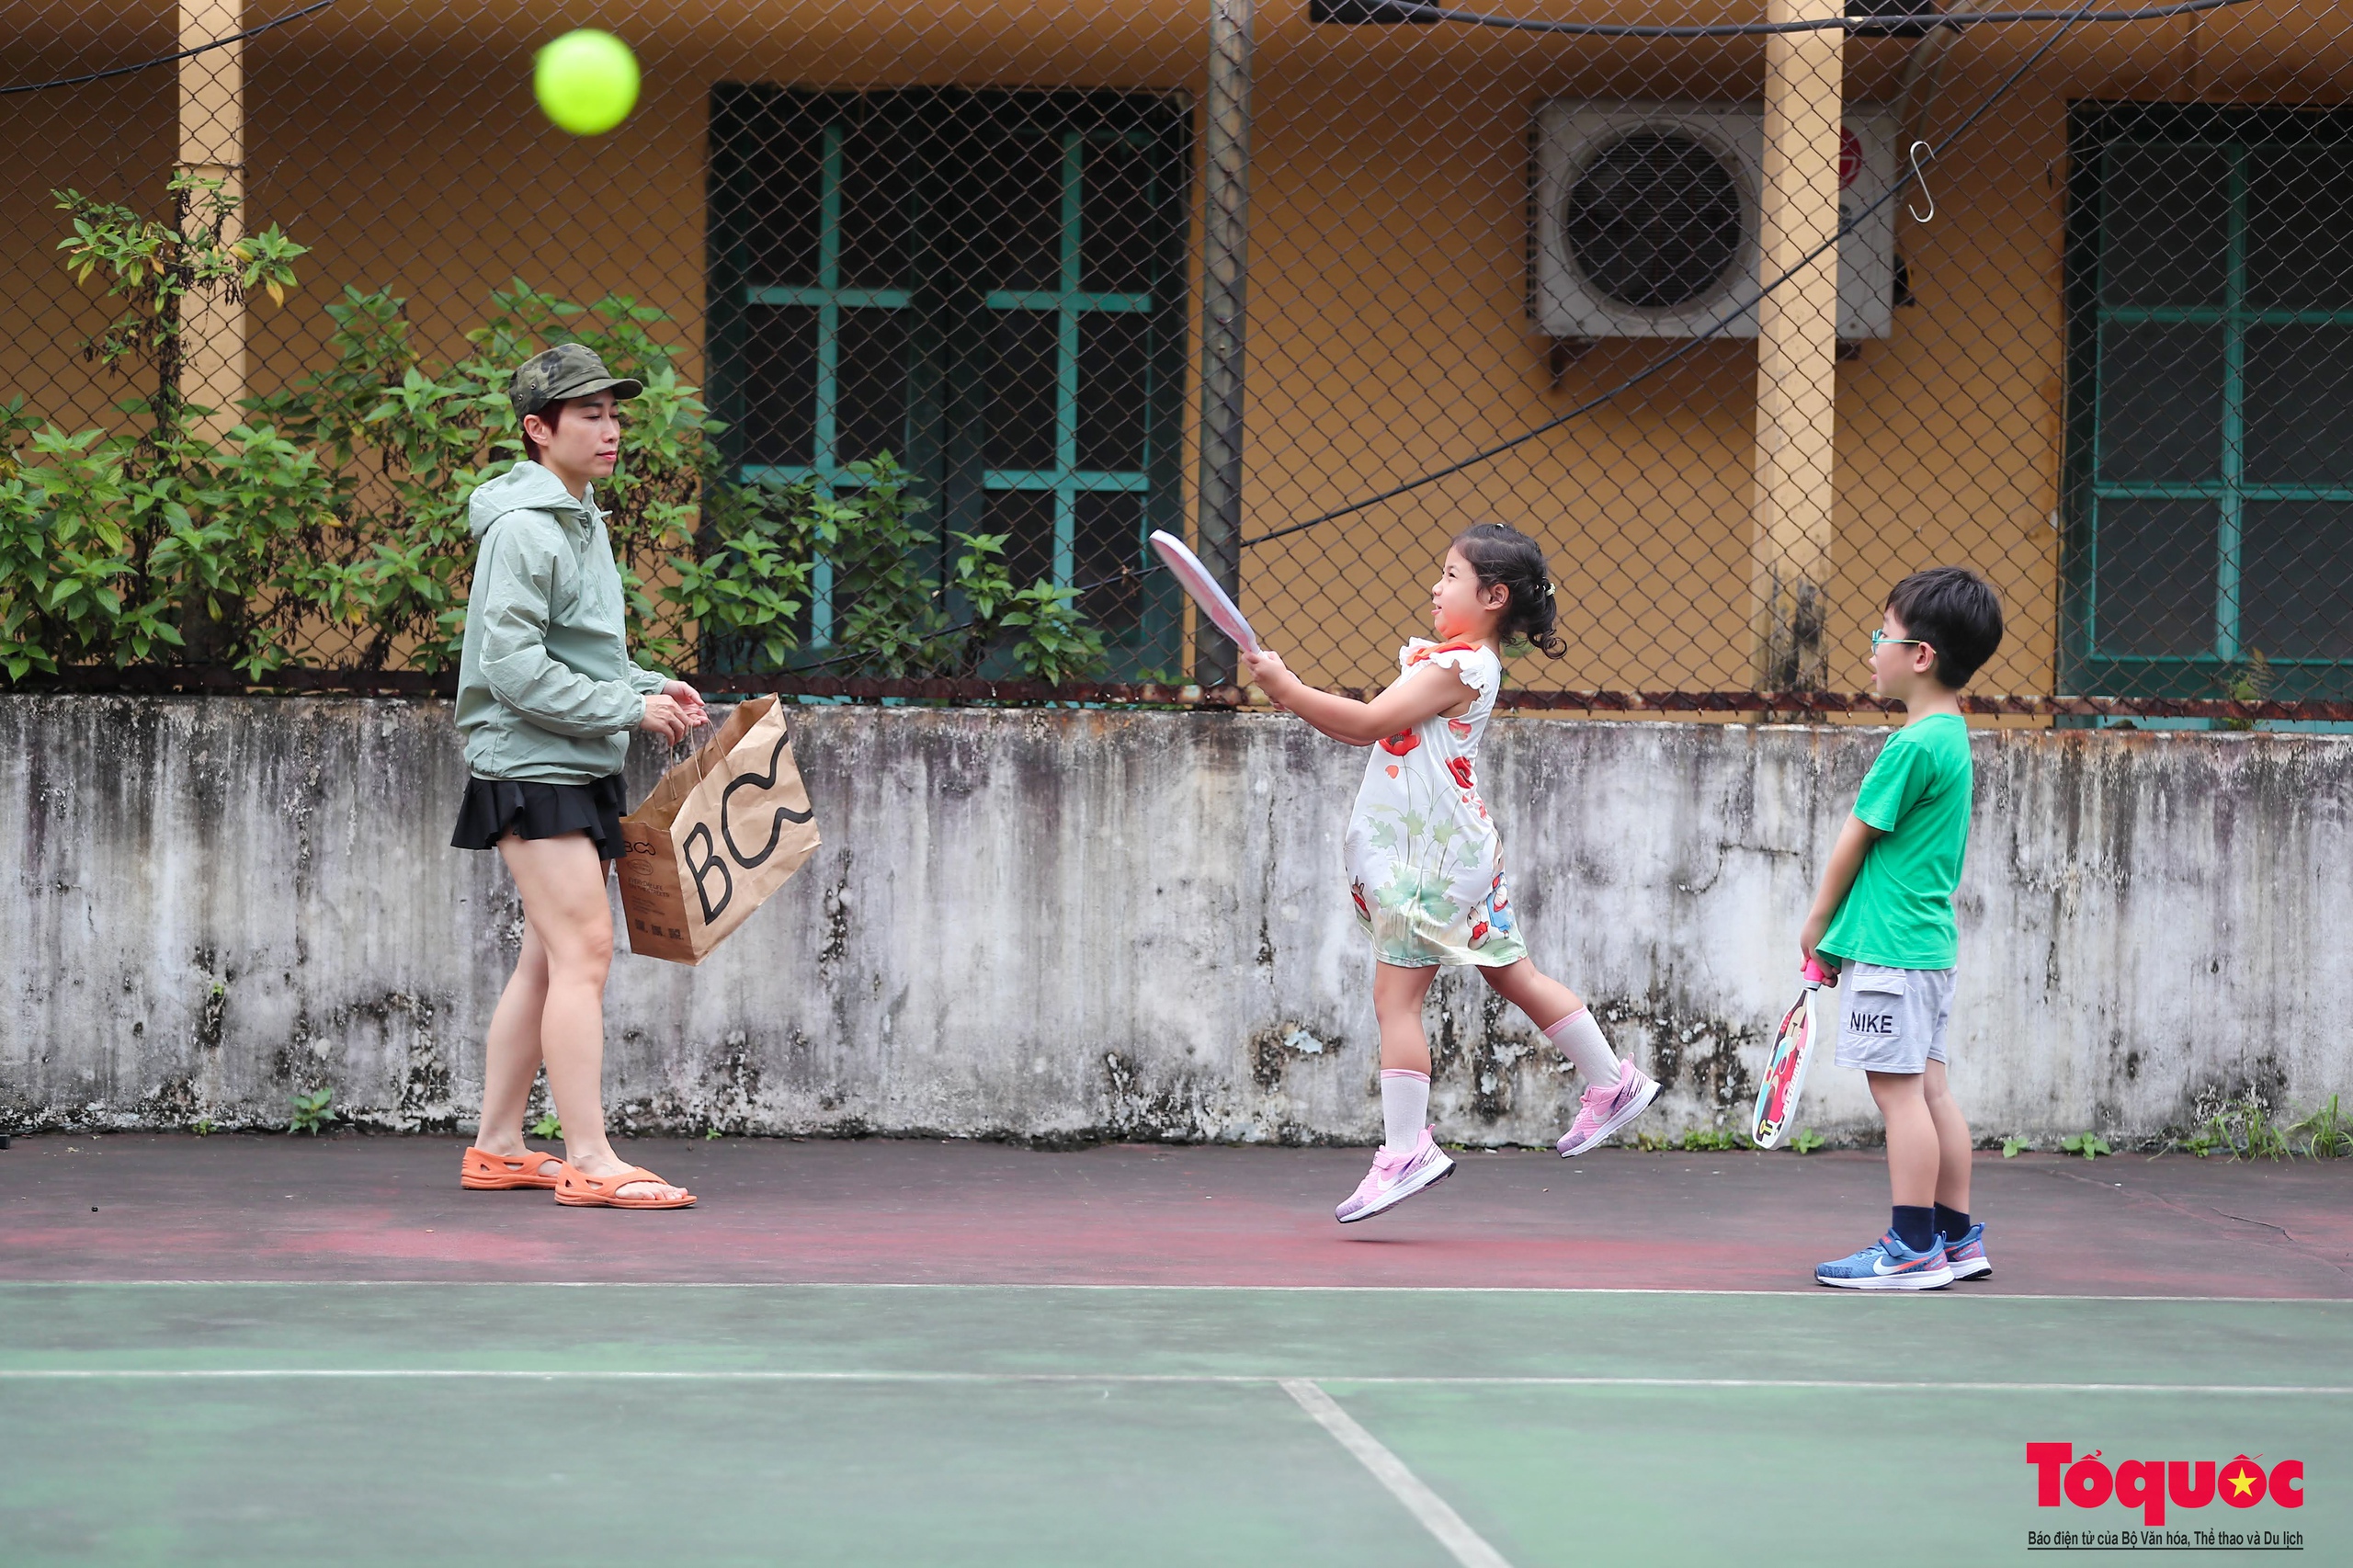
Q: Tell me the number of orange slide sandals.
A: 2